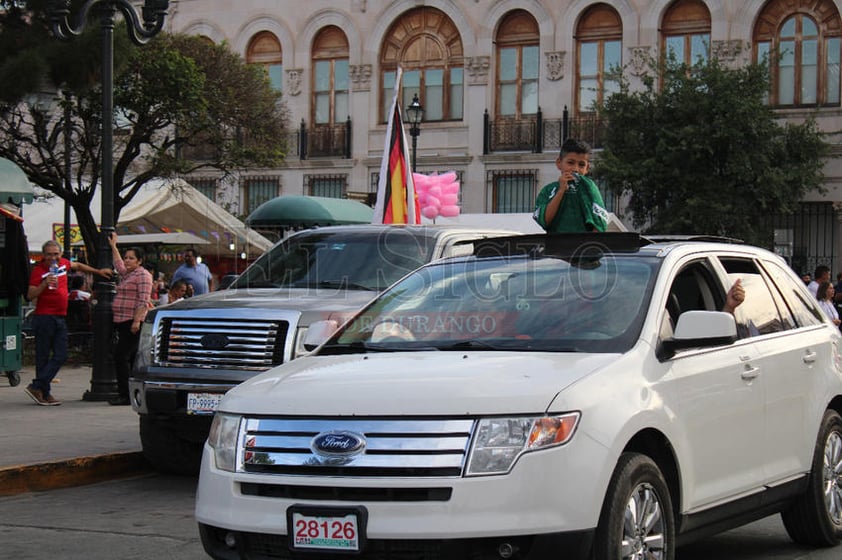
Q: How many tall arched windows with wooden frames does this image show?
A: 7